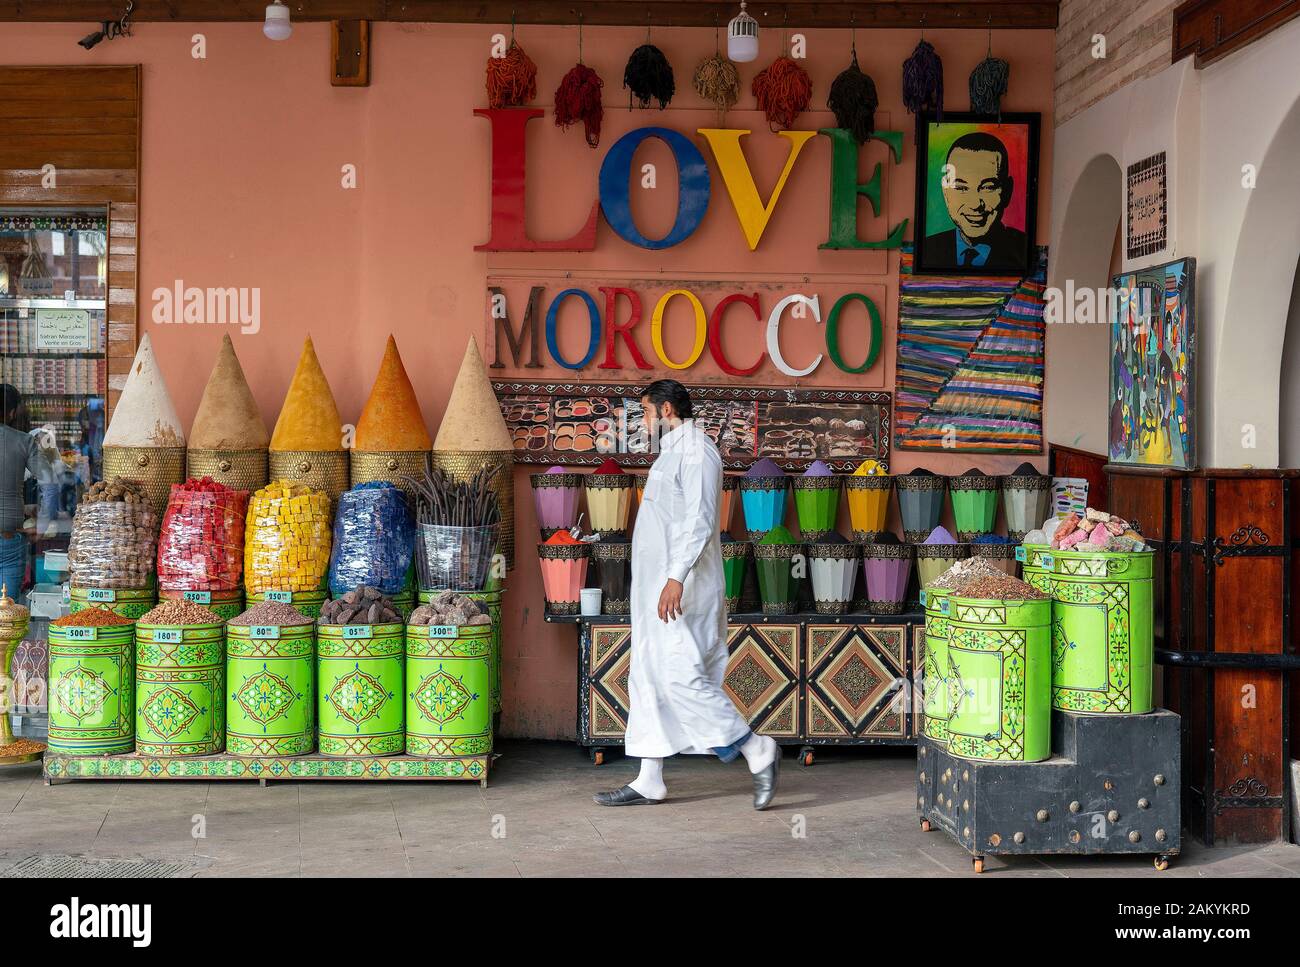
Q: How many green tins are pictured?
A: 14